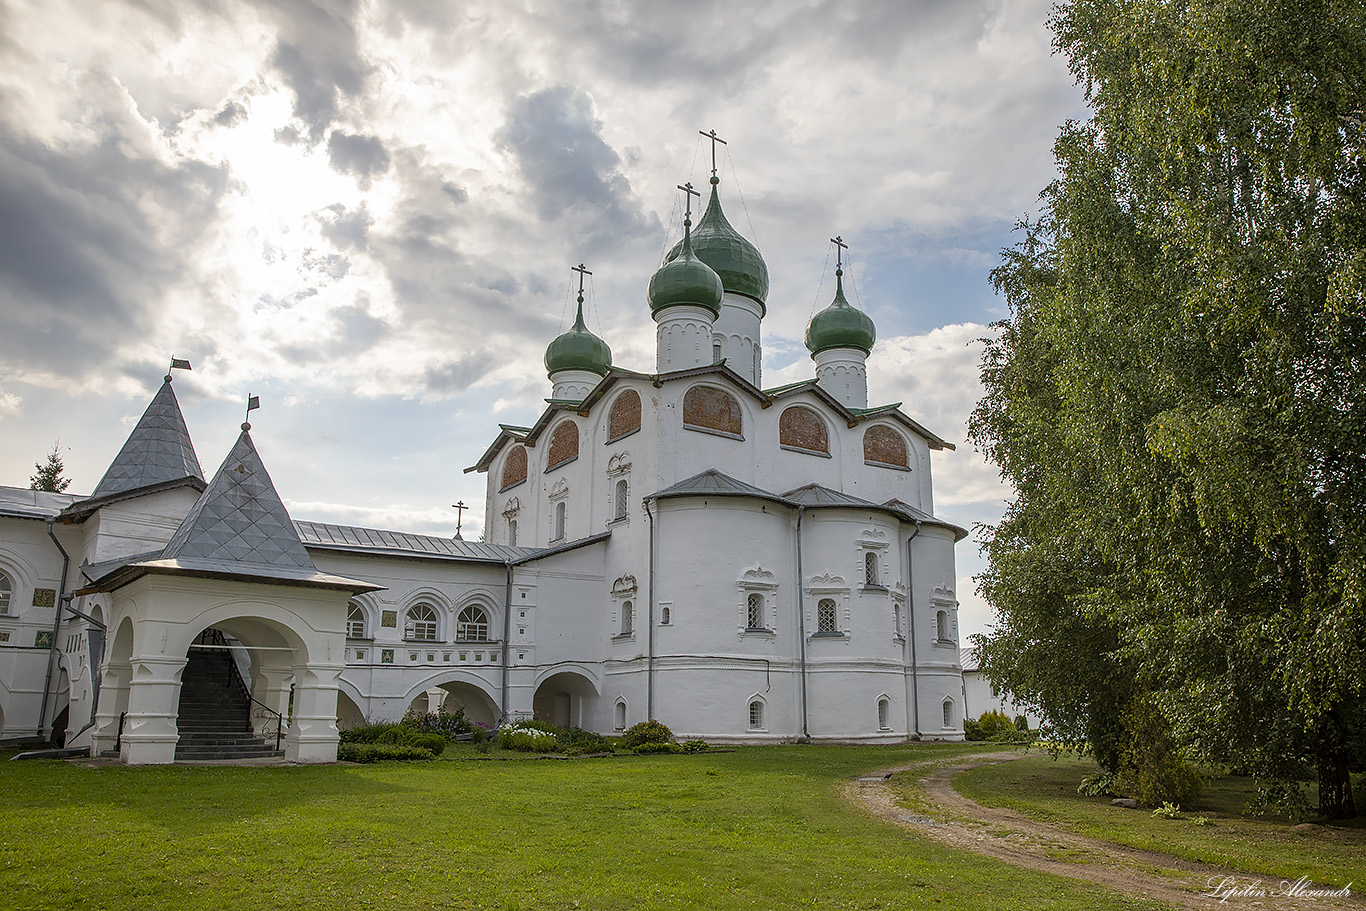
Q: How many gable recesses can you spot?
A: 6